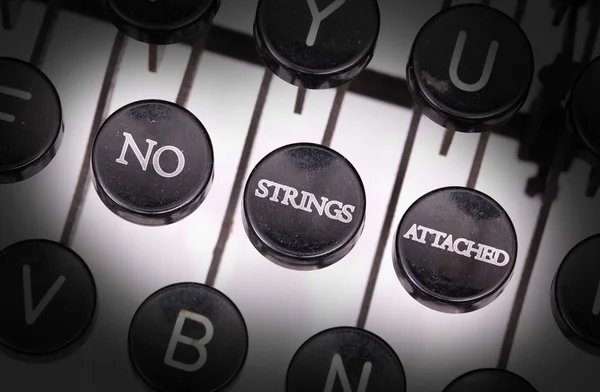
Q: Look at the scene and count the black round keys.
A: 13